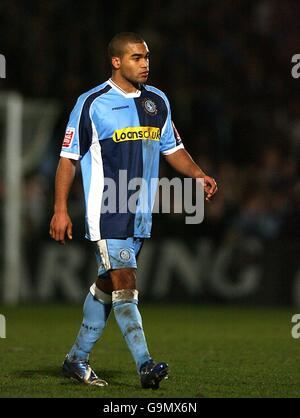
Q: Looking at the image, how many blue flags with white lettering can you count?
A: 0